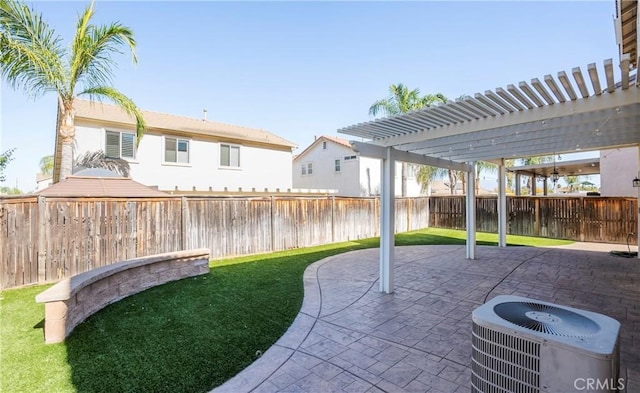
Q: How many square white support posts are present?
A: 3